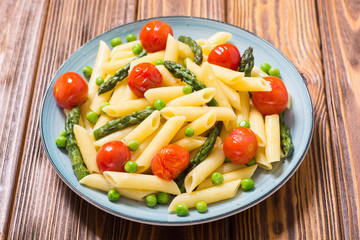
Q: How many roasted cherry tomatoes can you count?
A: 8